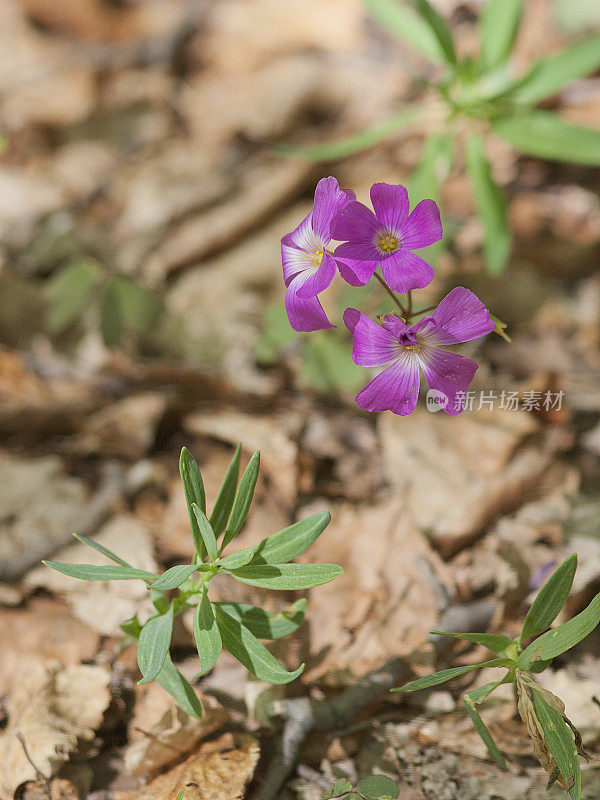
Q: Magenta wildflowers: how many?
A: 3